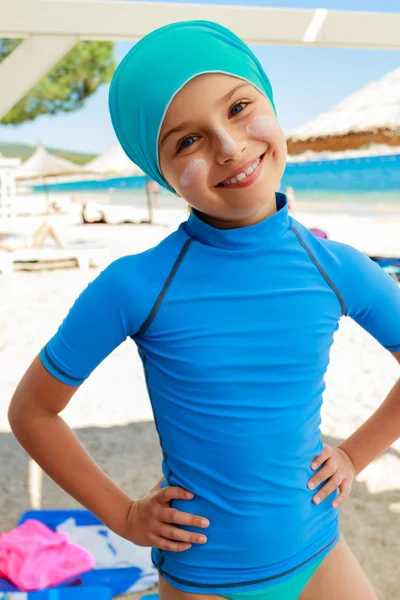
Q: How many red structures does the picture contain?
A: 0